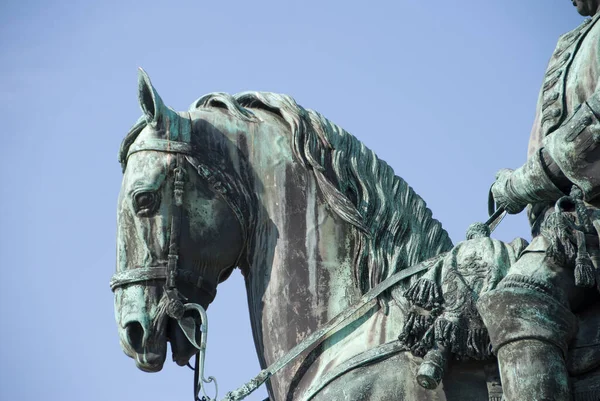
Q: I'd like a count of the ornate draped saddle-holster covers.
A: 1